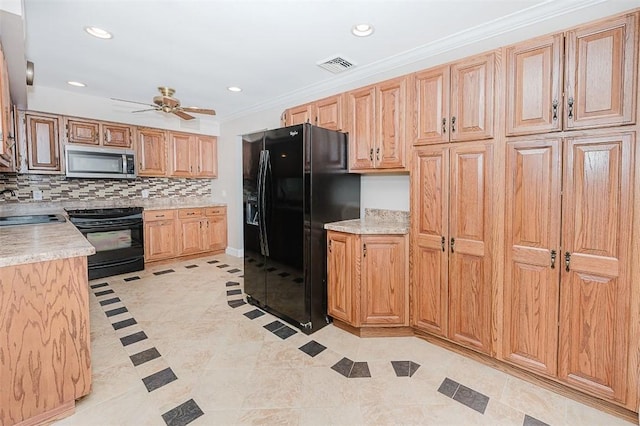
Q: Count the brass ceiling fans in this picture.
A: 1